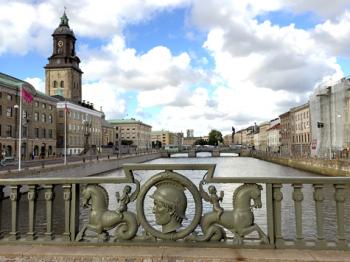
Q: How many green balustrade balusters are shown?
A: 8